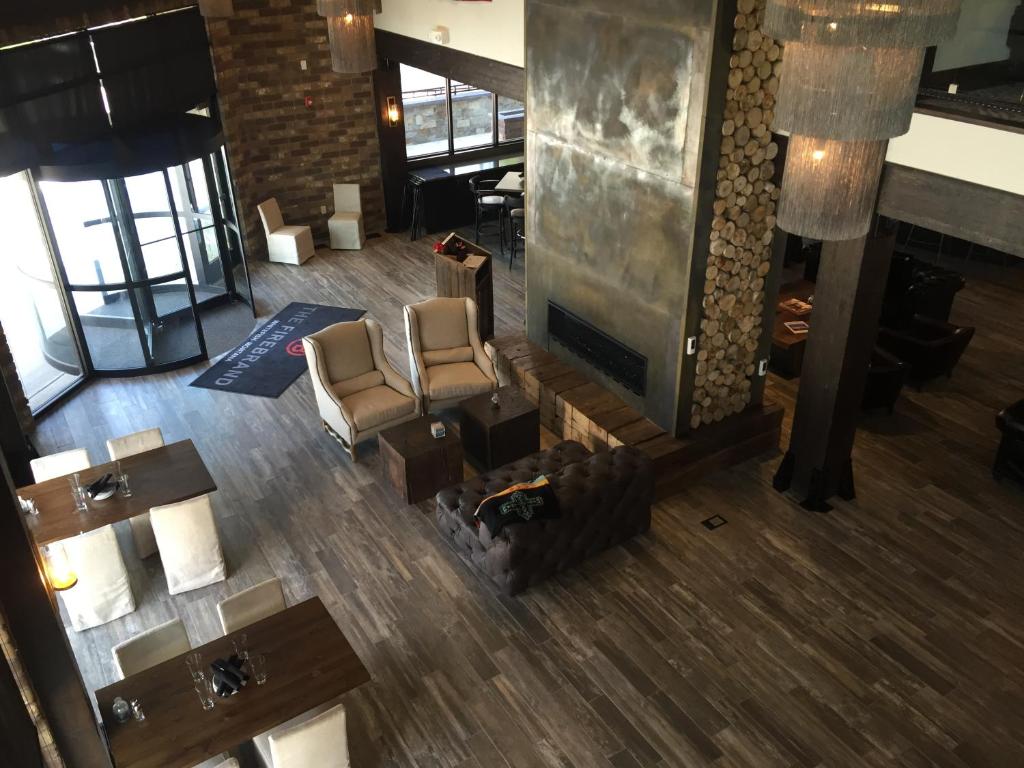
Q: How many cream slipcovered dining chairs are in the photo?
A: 10